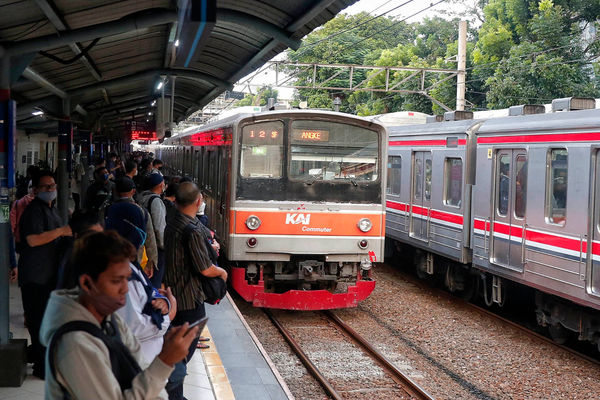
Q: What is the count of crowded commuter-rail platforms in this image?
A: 1